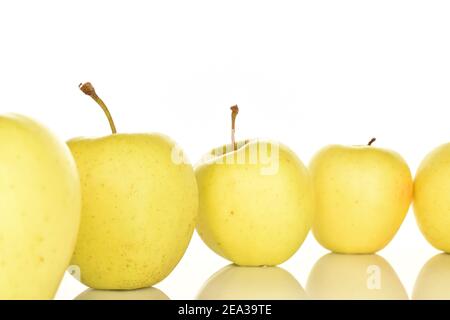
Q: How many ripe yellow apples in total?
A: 5